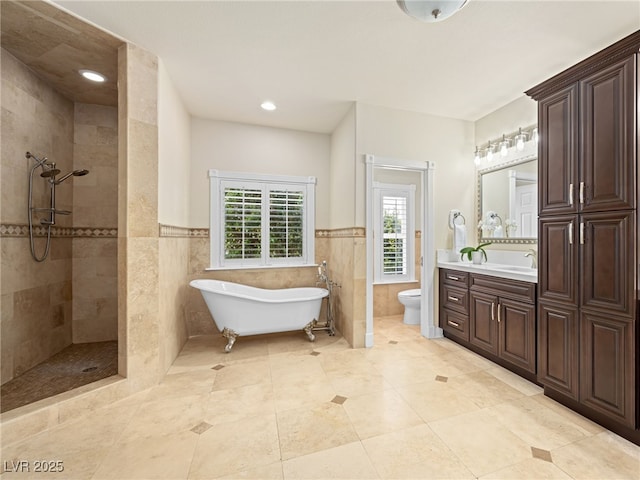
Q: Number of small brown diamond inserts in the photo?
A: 7